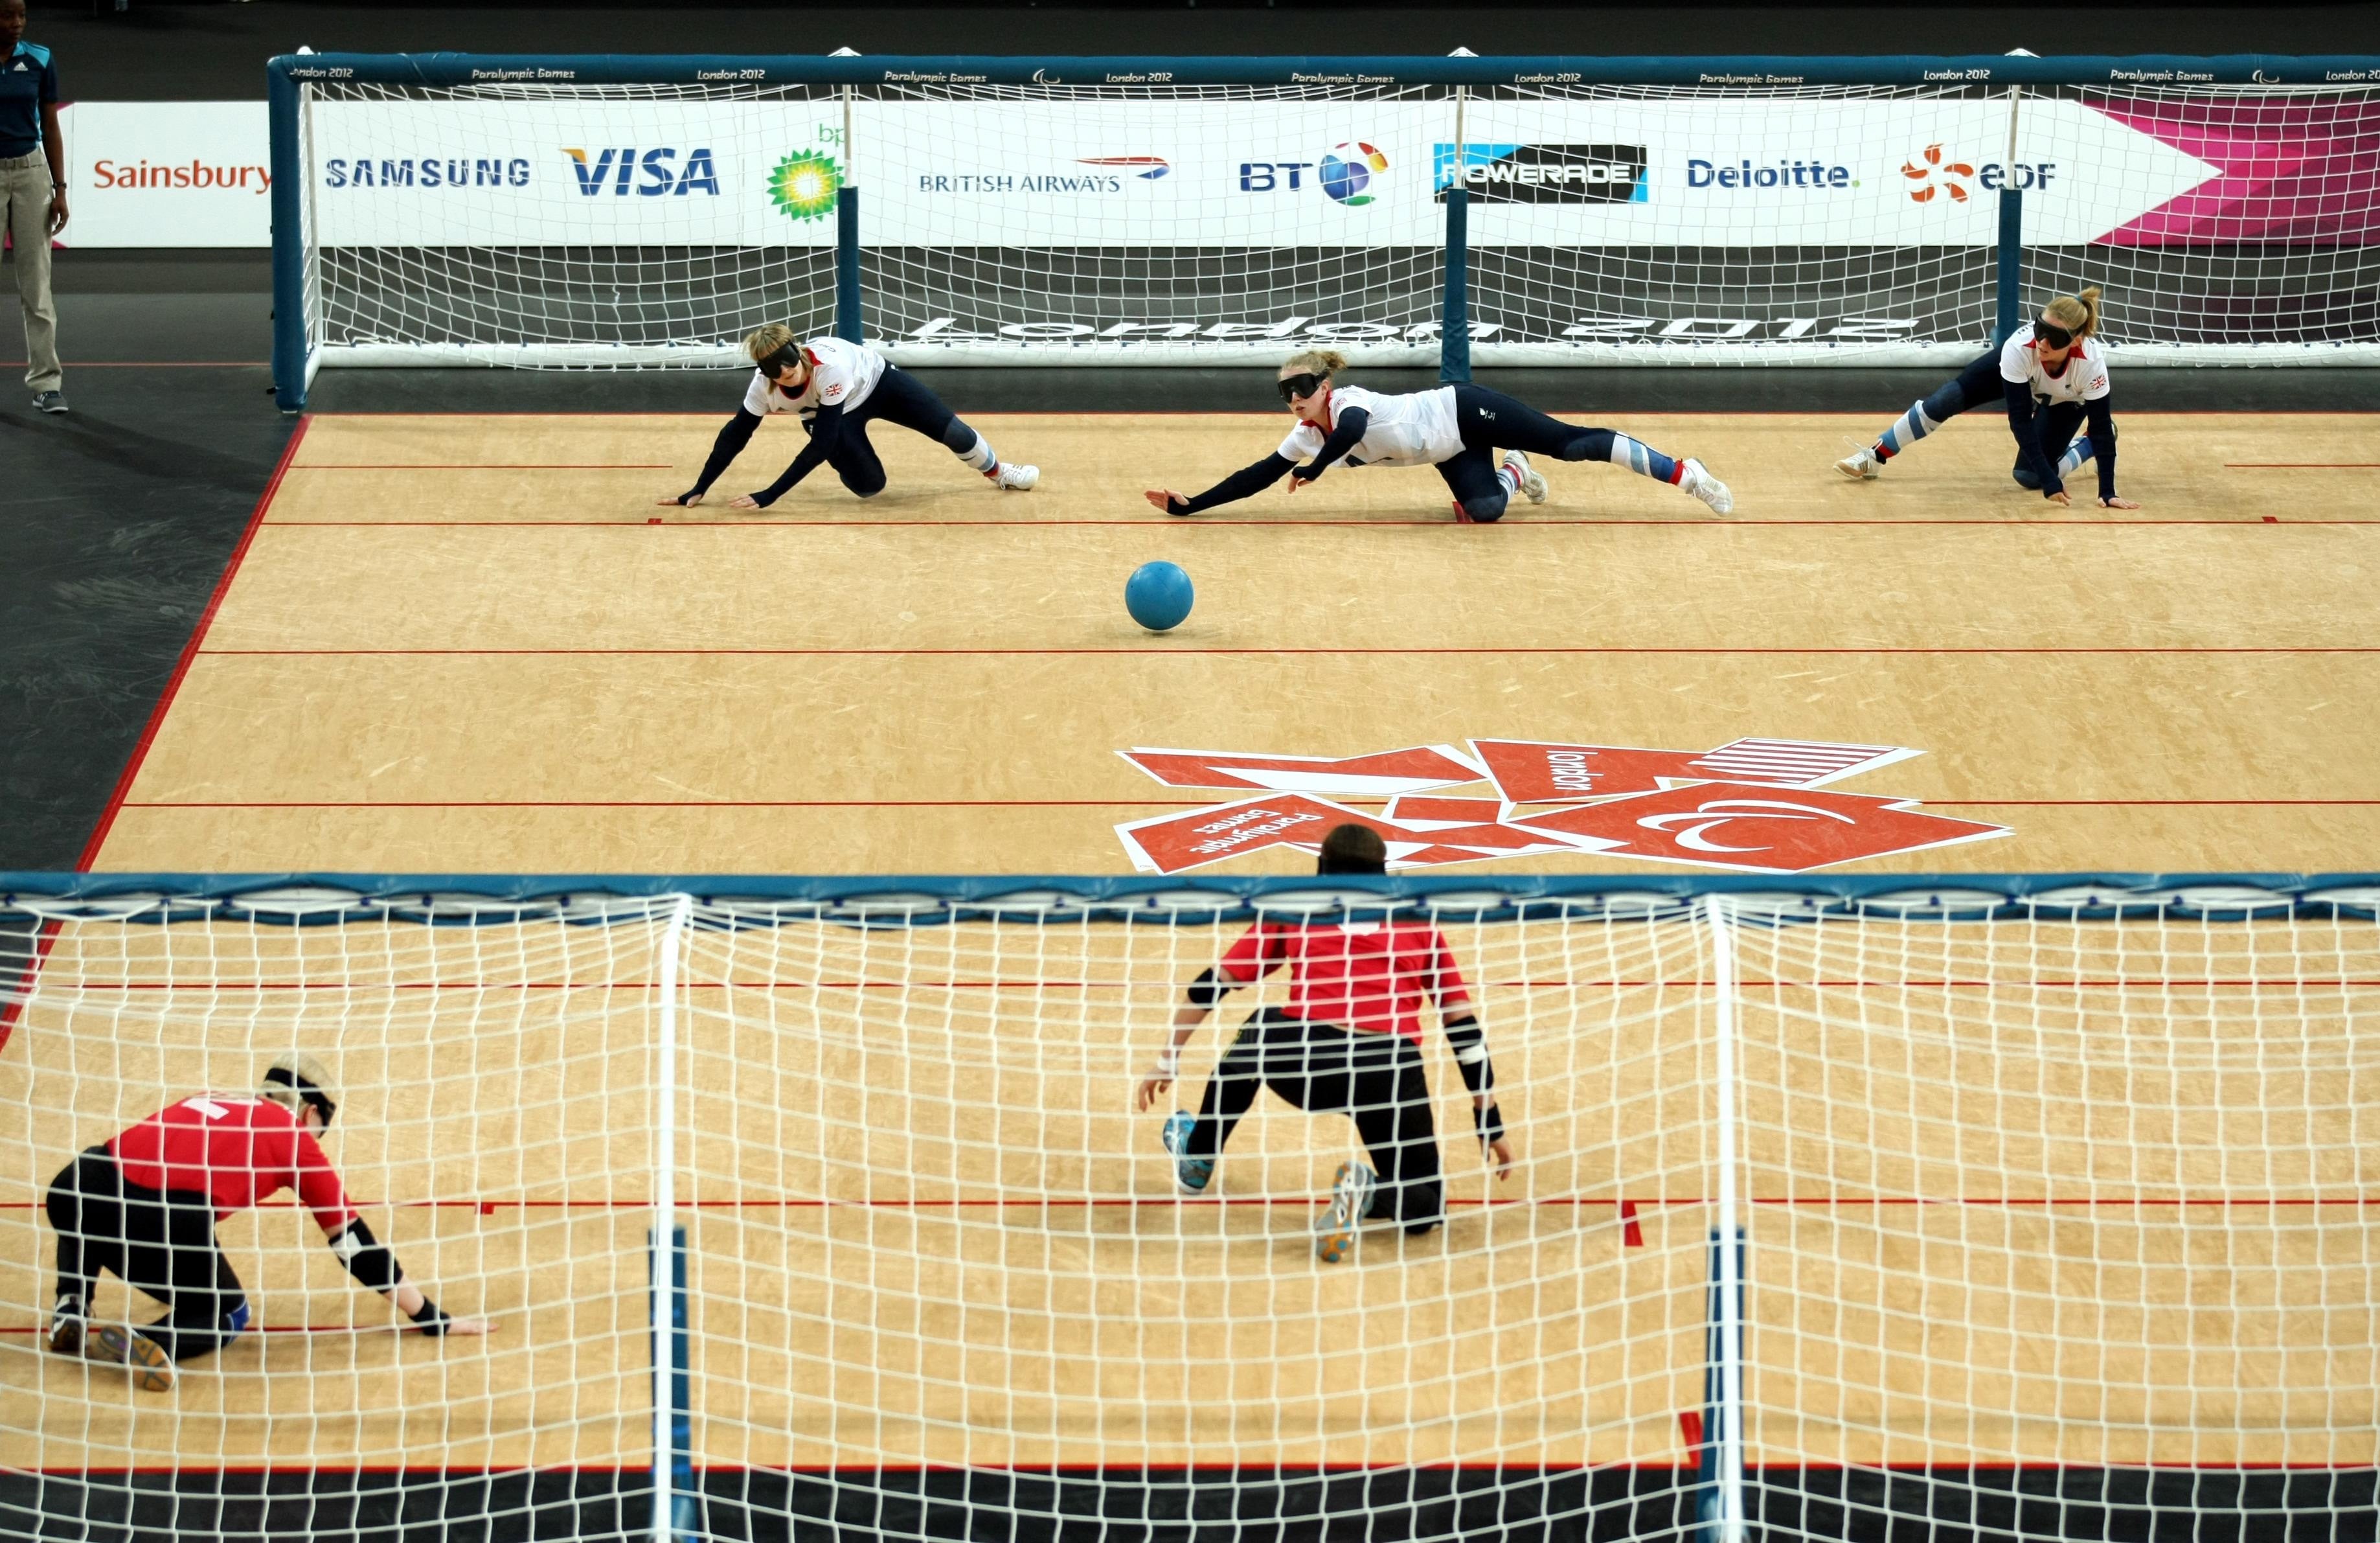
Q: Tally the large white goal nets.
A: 2